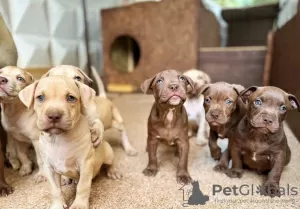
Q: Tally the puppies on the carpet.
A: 7